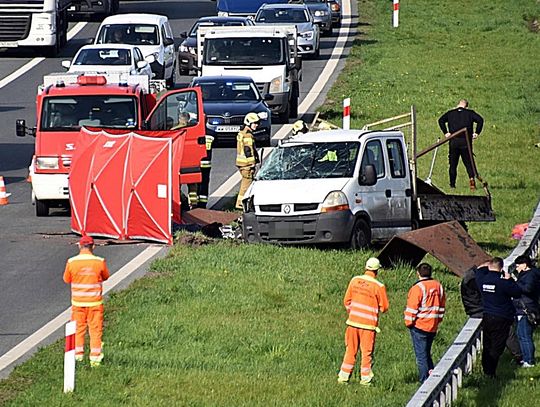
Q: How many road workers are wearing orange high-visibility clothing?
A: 3